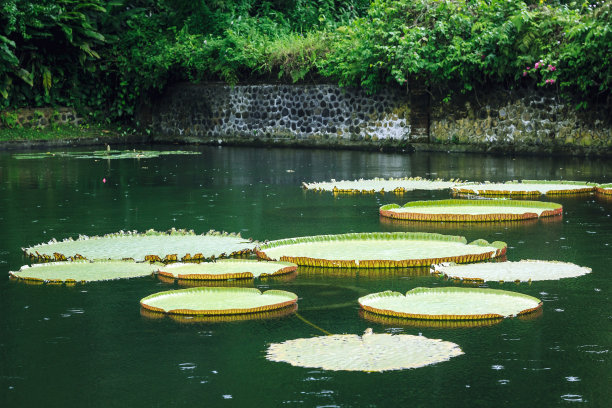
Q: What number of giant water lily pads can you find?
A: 12